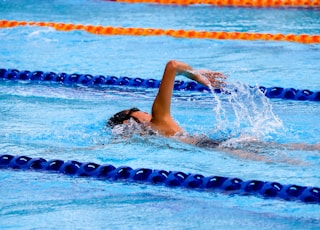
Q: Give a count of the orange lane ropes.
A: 2